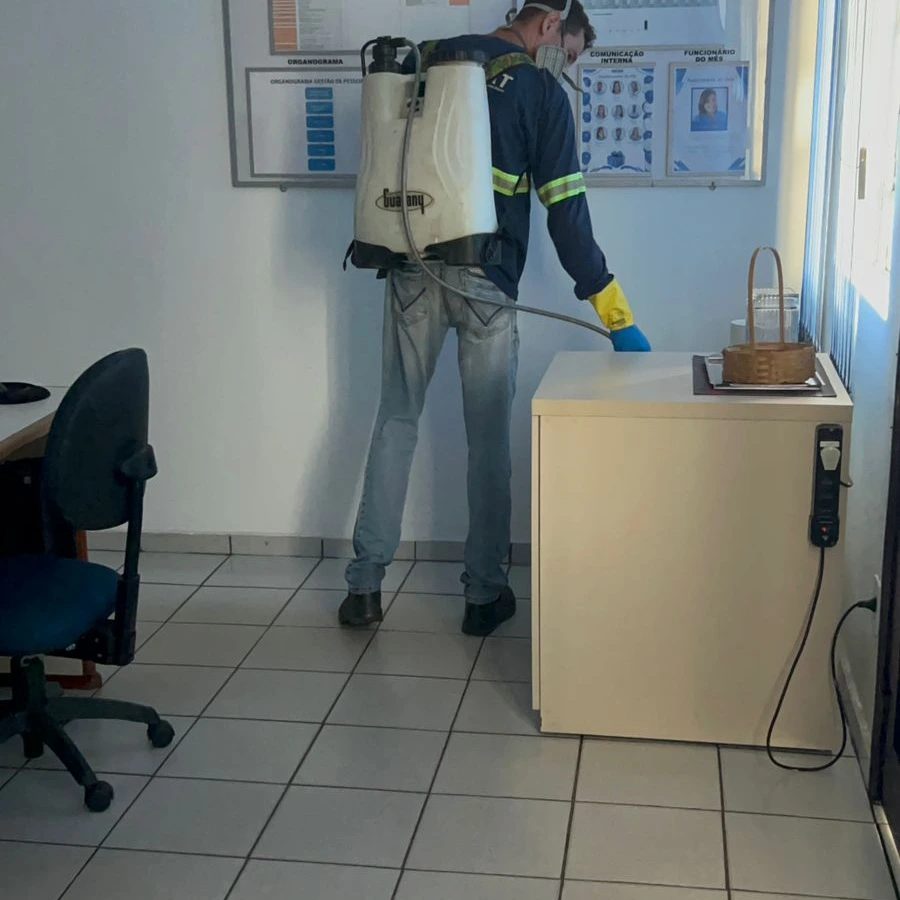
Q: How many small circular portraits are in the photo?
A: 9